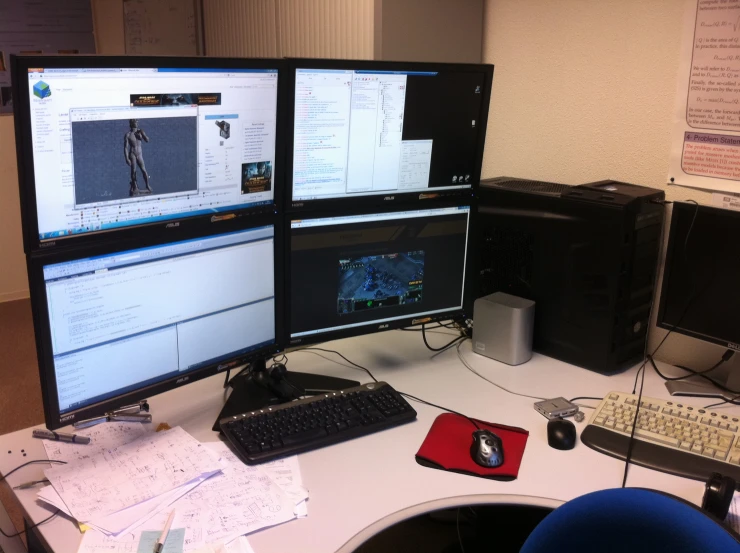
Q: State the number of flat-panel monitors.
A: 5